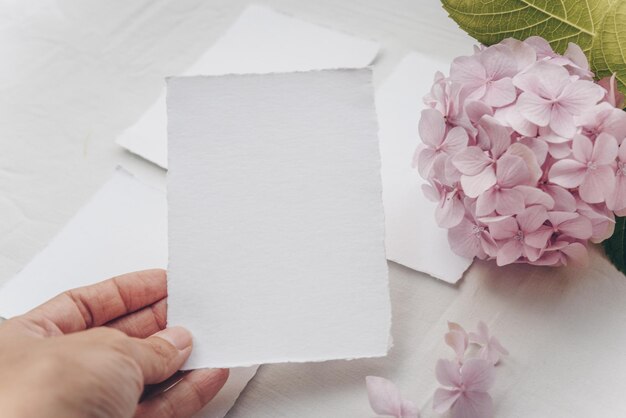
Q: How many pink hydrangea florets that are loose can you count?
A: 4